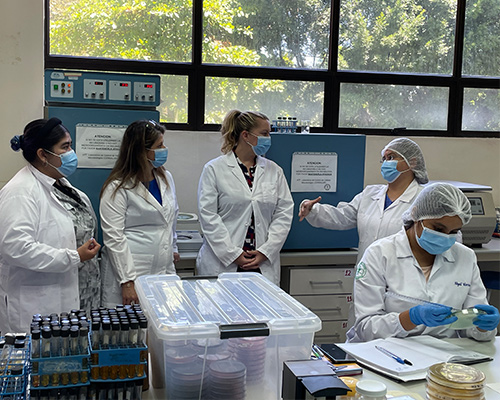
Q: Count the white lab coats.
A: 5